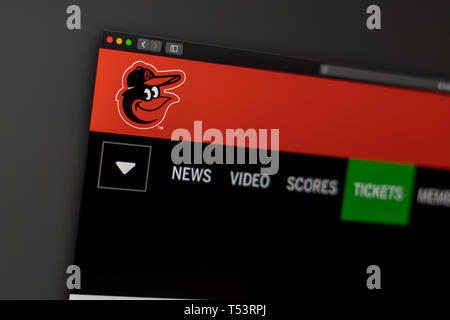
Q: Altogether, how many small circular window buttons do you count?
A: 3